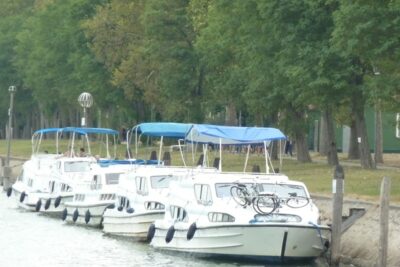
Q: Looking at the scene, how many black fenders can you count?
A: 14